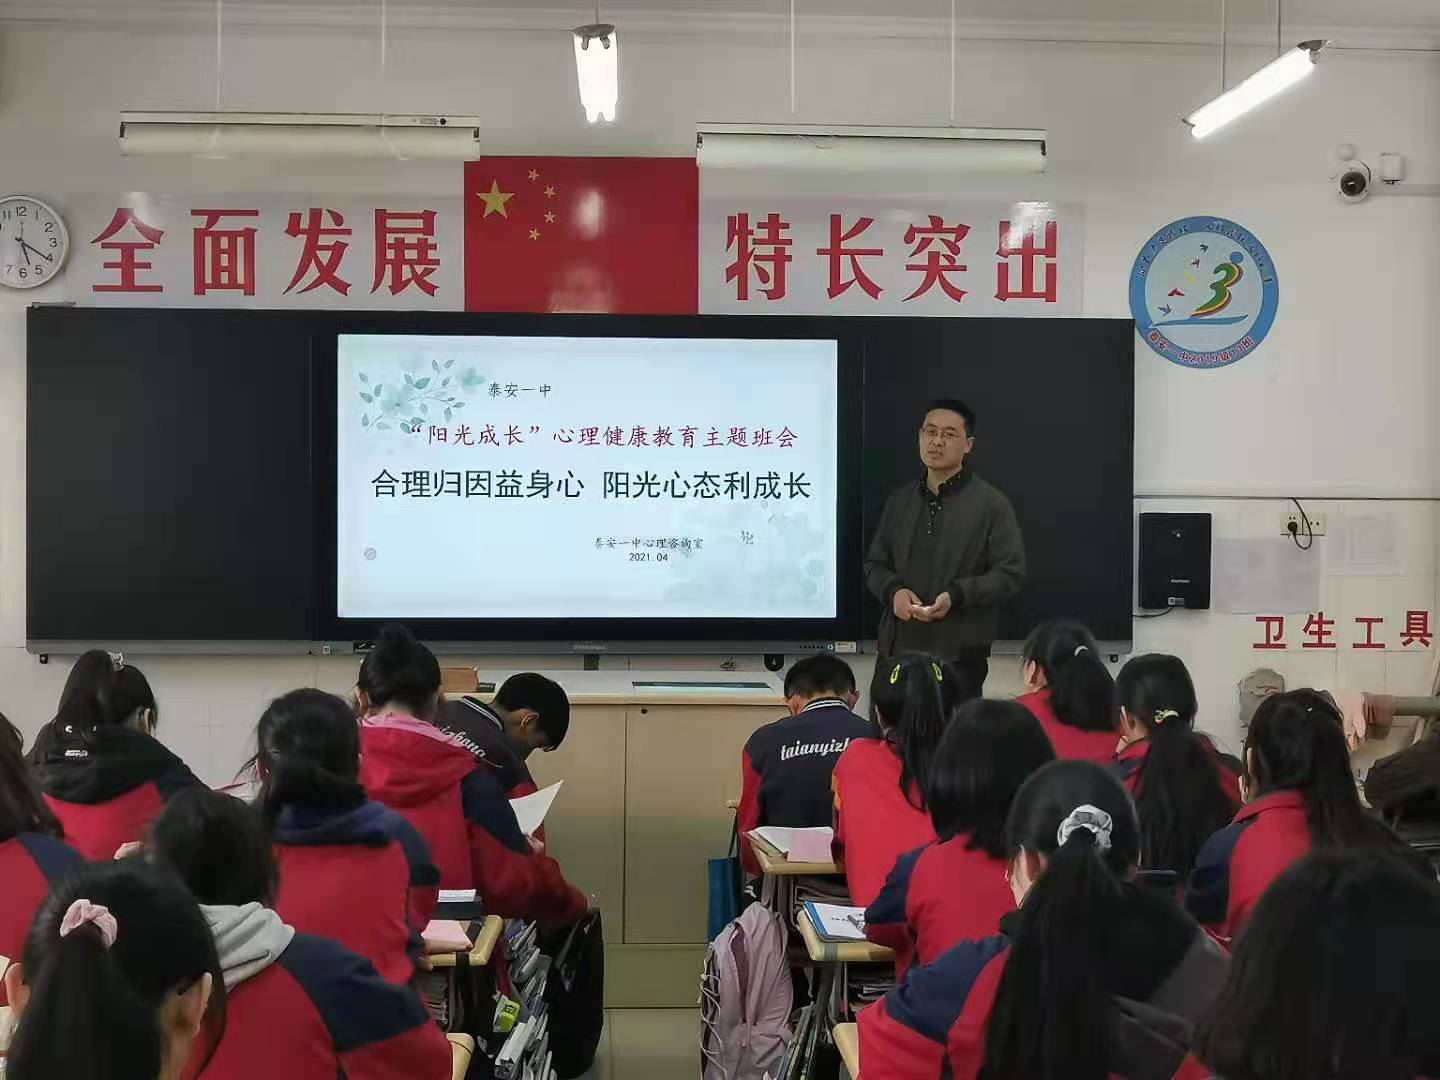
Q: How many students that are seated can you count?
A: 15